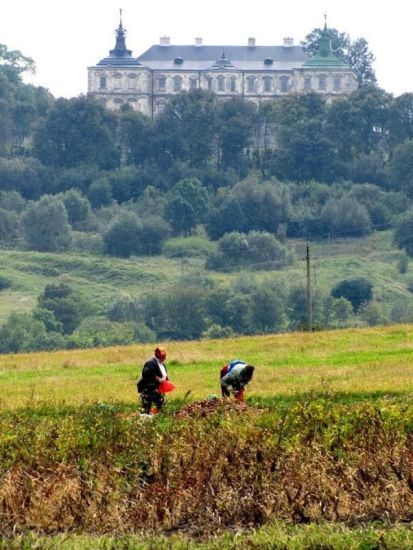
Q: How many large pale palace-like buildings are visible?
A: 1